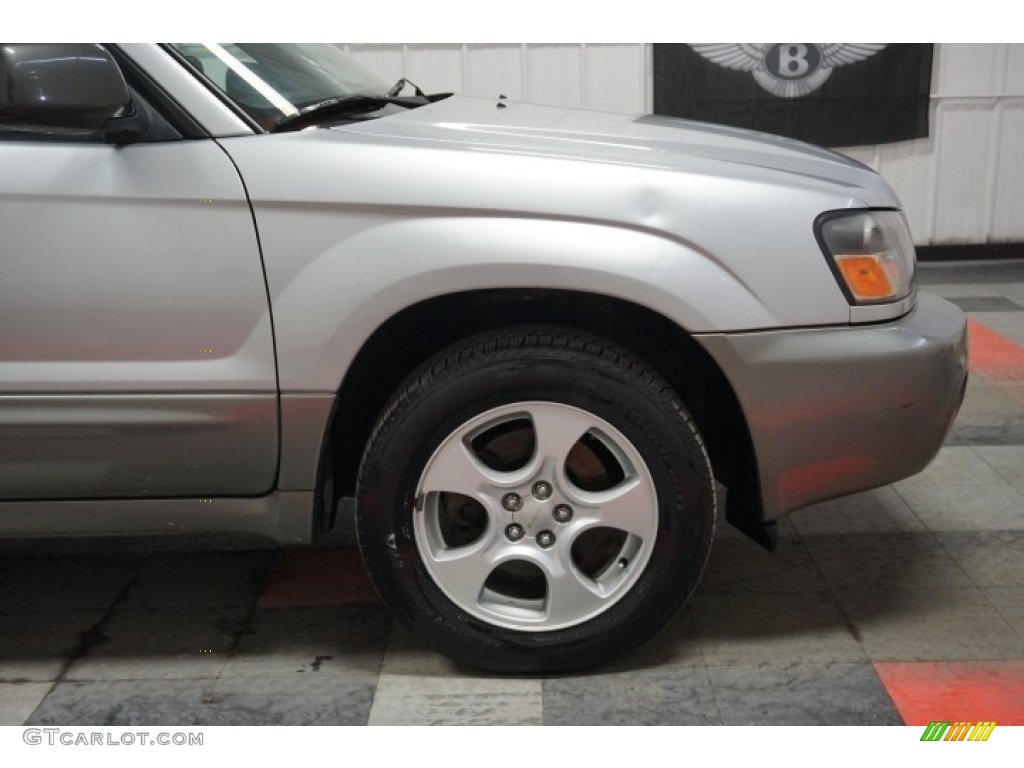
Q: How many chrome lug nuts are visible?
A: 5